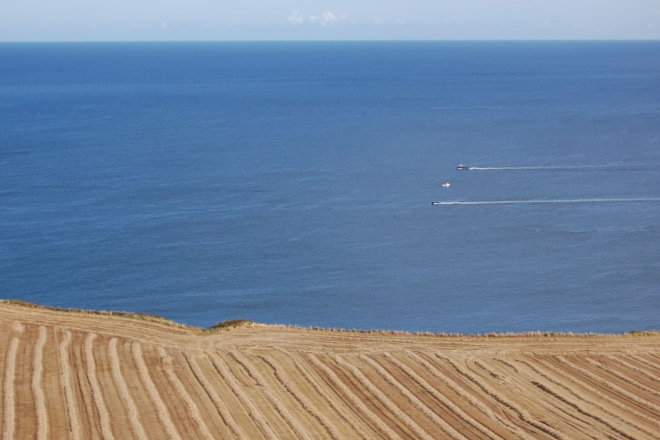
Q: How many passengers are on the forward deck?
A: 0